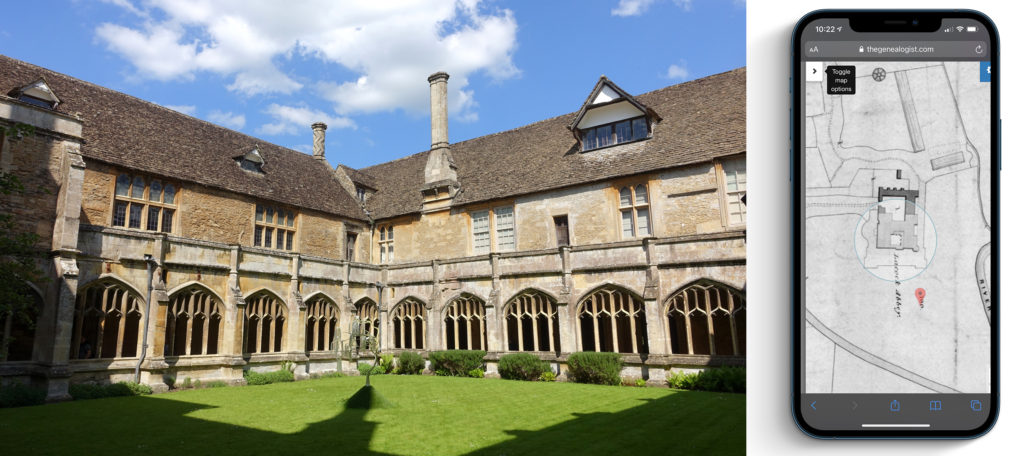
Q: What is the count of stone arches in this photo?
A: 11